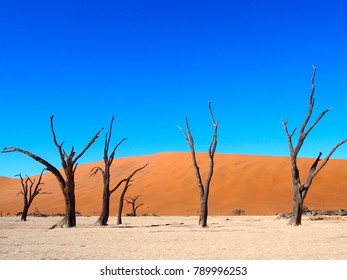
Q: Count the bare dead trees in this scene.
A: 7